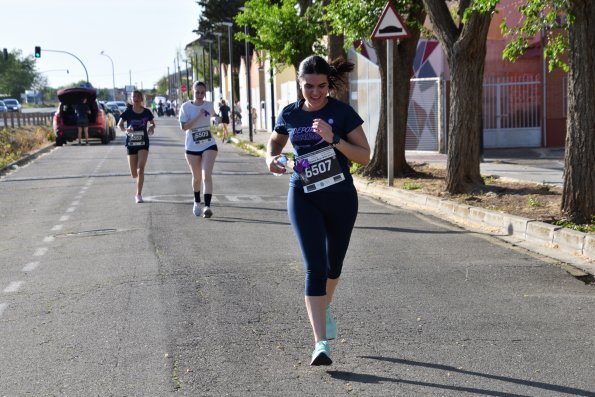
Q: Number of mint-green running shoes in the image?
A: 2